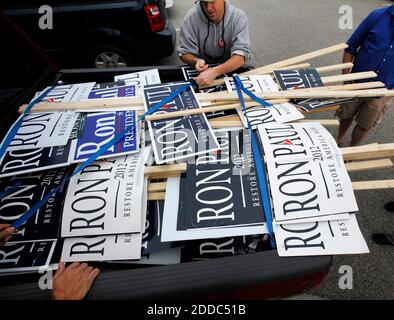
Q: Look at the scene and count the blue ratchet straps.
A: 3